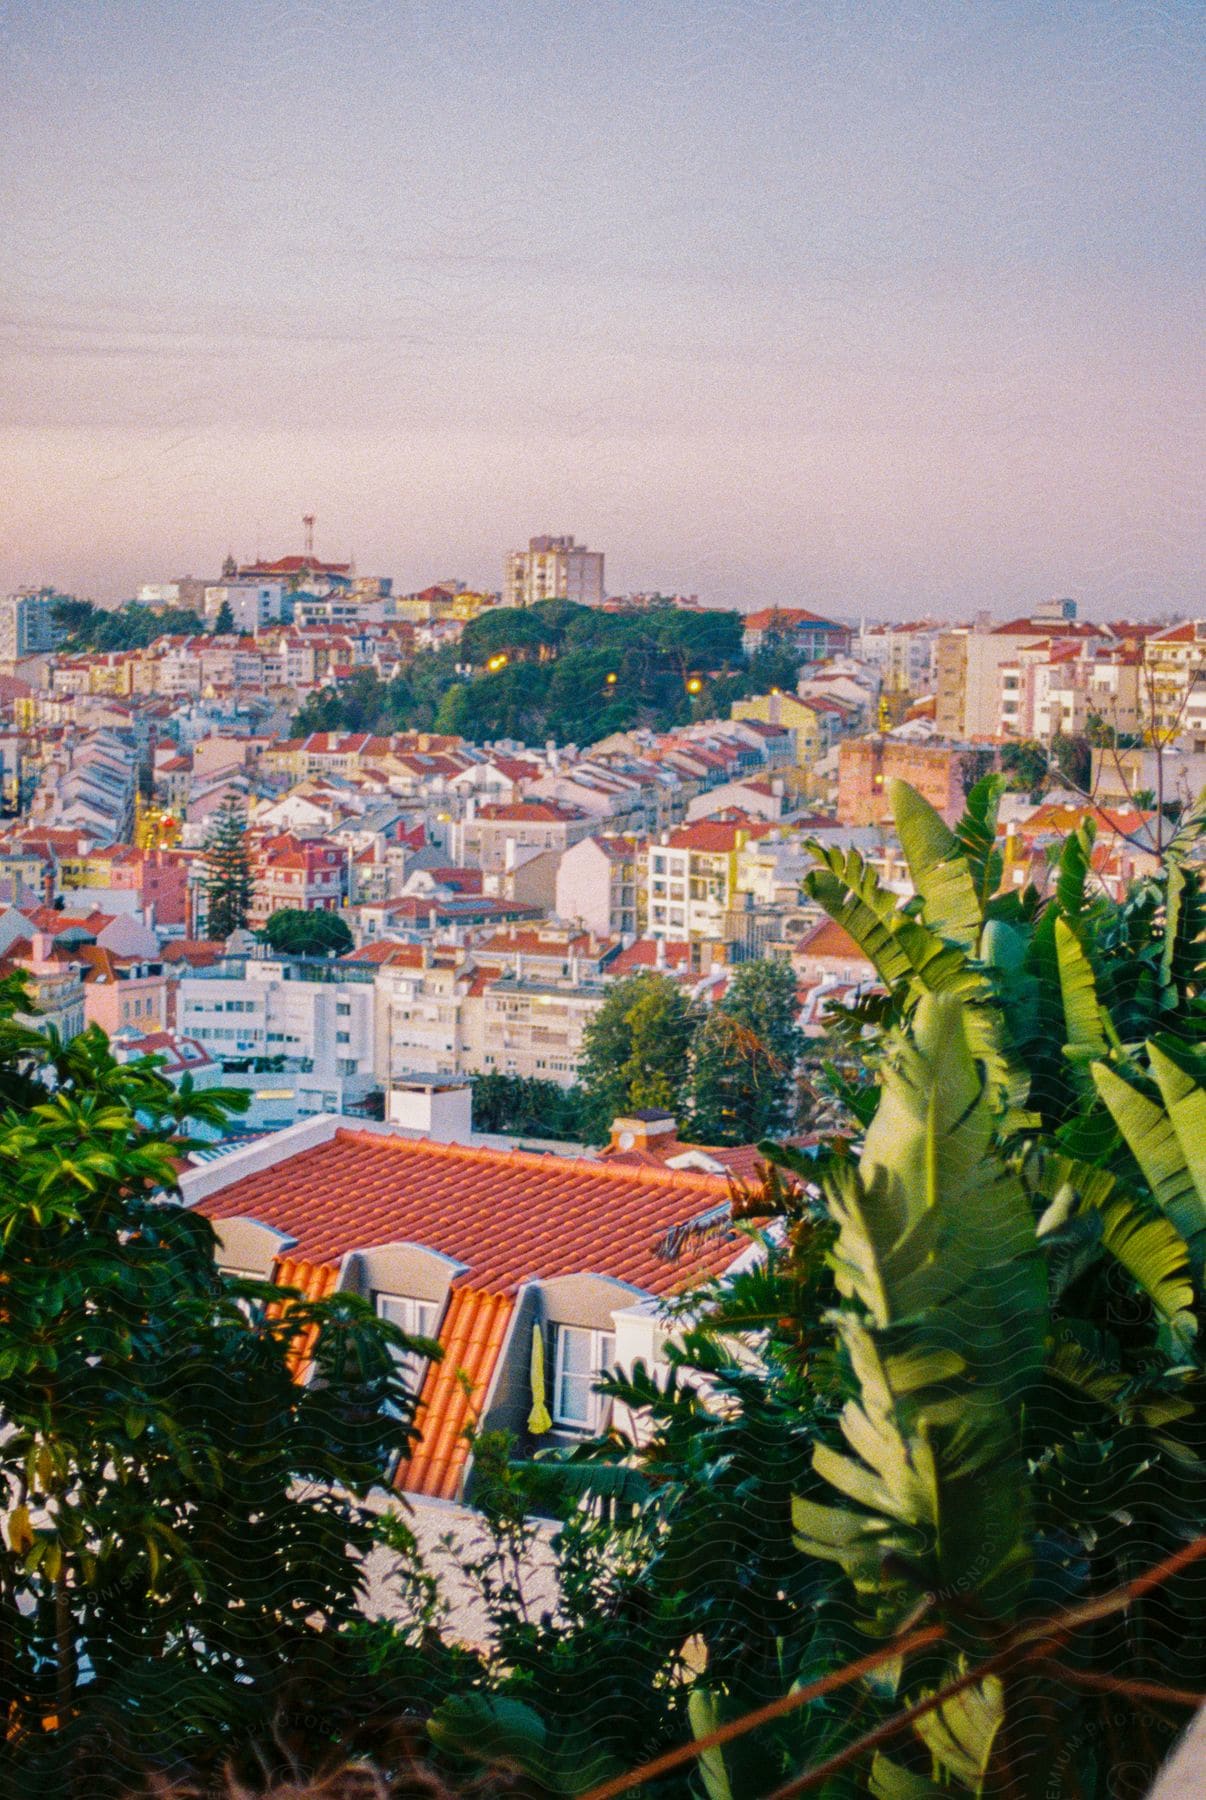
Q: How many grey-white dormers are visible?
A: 3